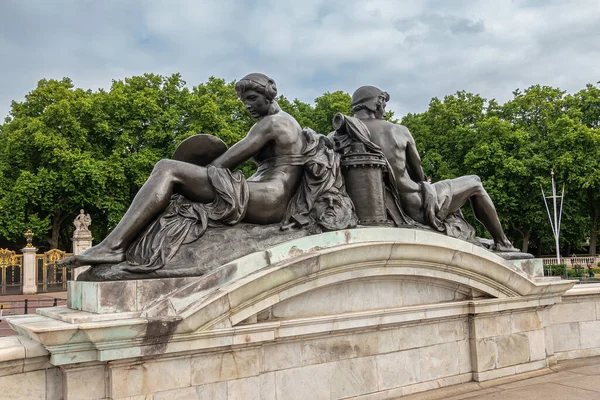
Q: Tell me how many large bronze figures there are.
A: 2